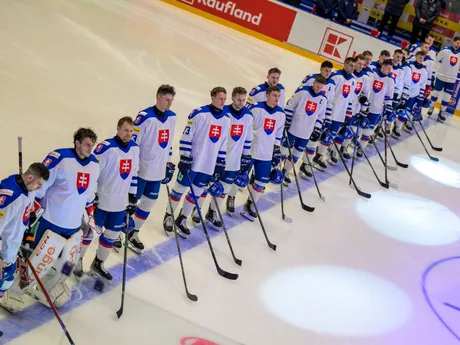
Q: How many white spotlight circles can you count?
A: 3